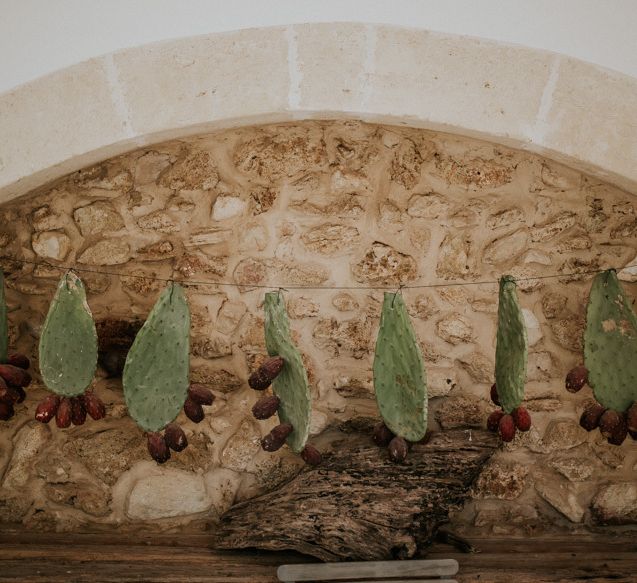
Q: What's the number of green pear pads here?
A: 7